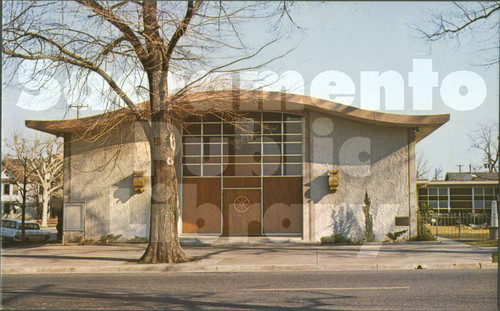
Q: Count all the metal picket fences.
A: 1